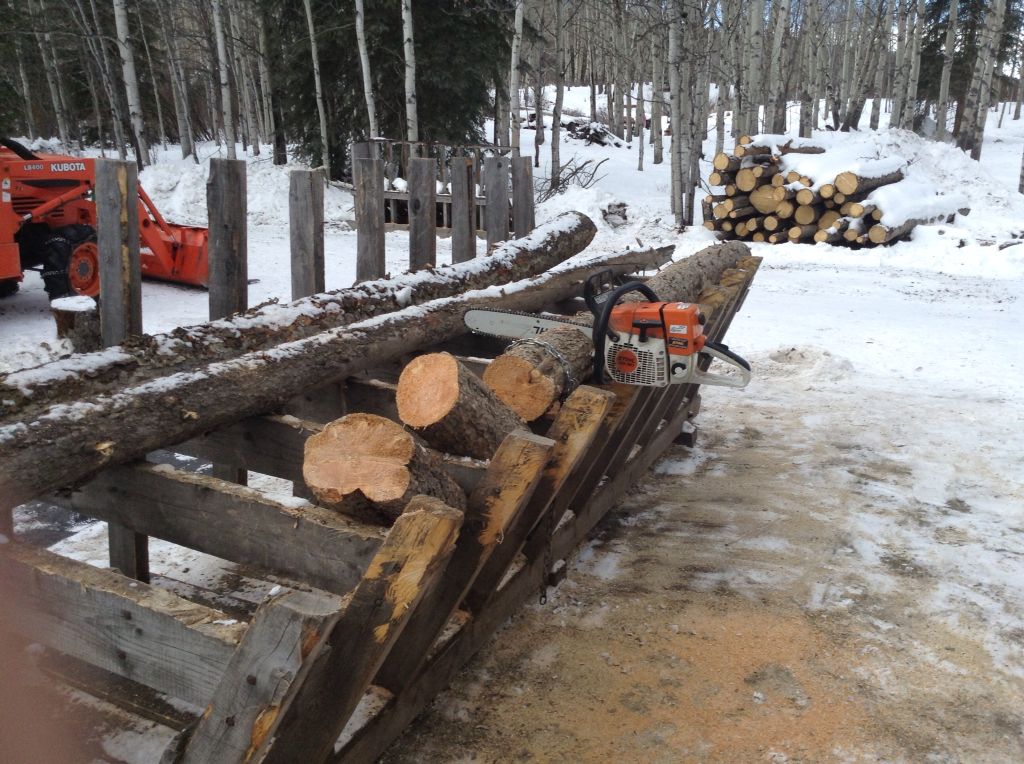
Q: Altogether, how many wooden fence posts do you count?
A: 8